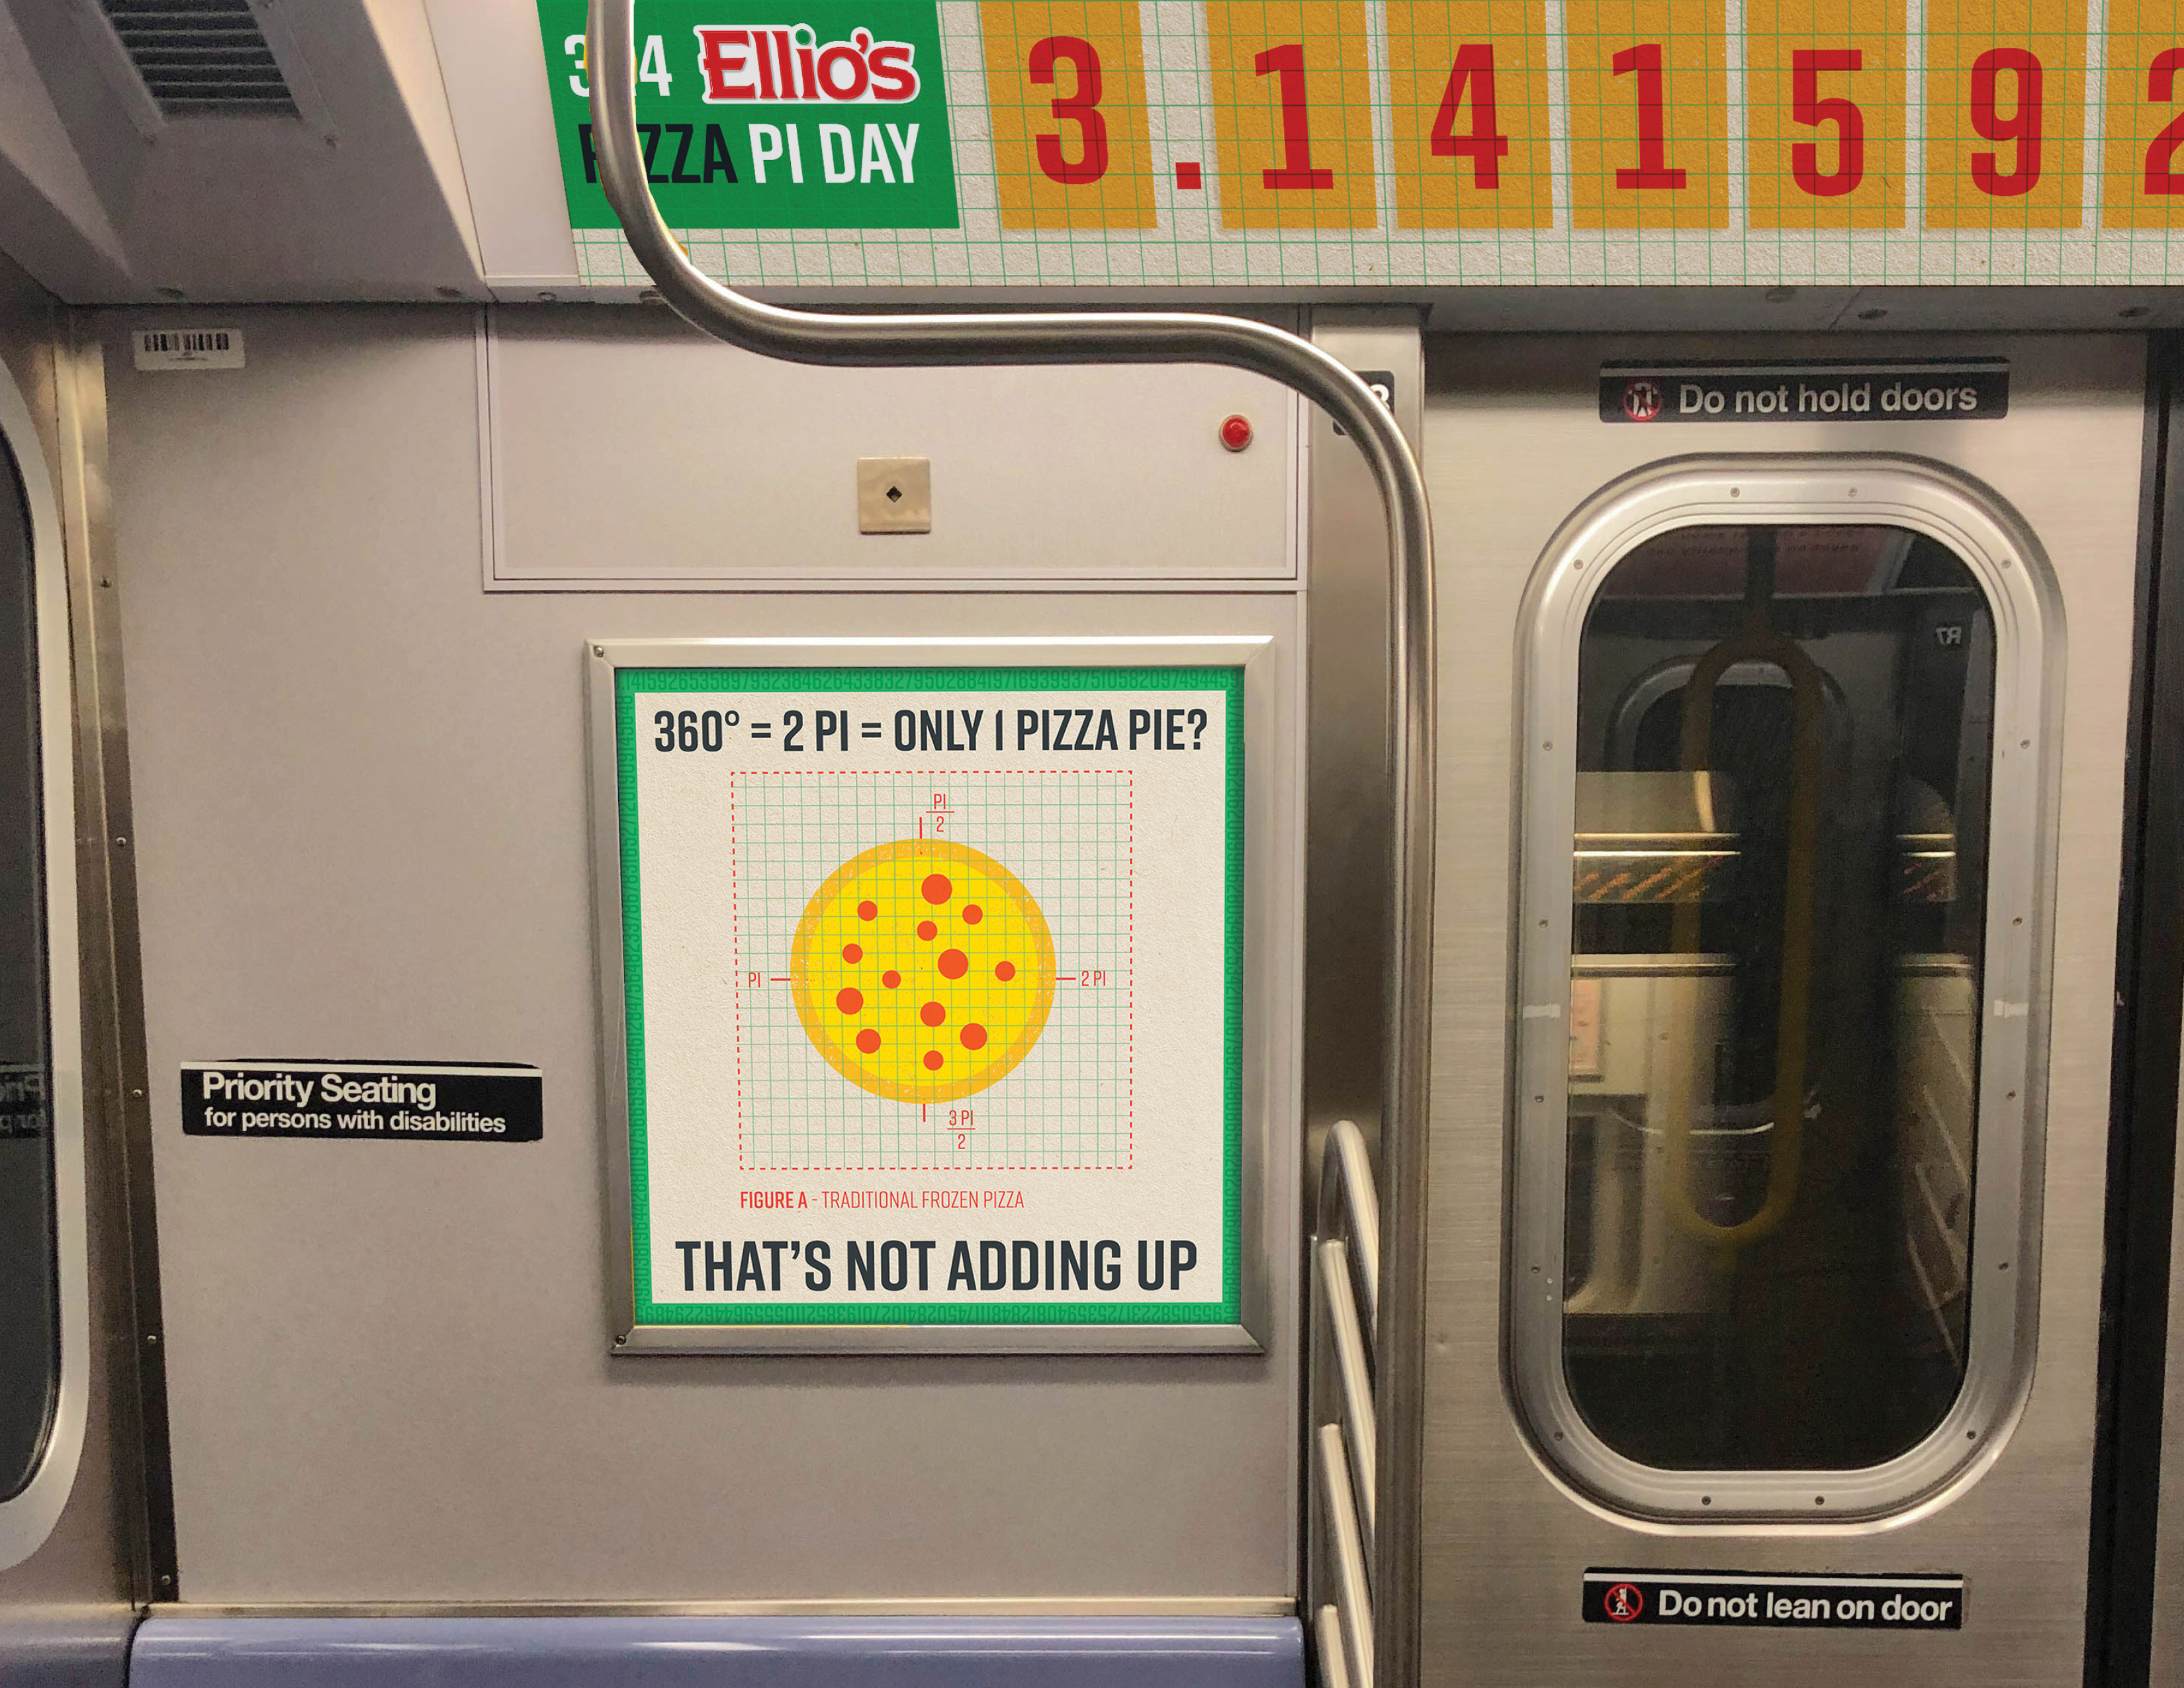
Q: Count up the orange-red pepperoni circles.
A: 13